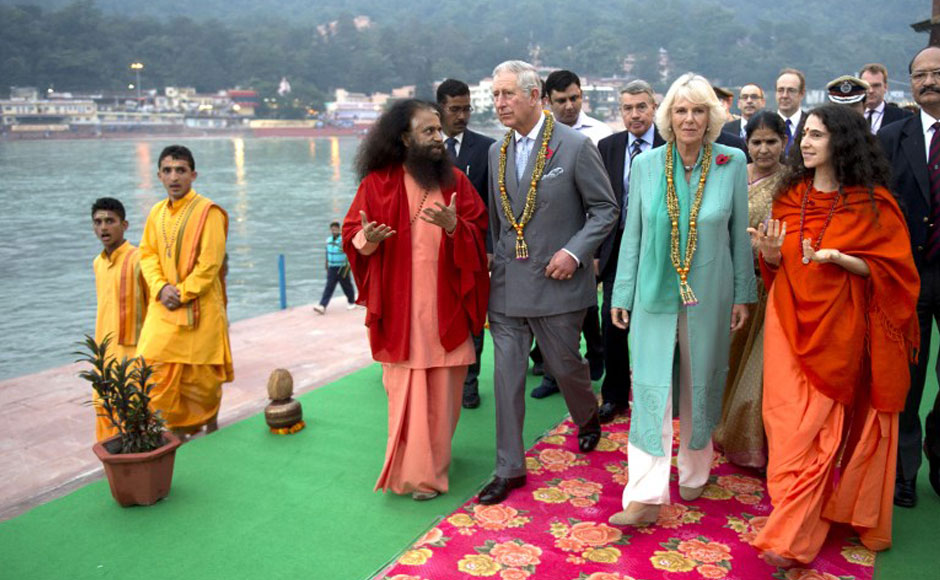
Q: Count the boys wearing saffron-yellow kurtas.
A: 2